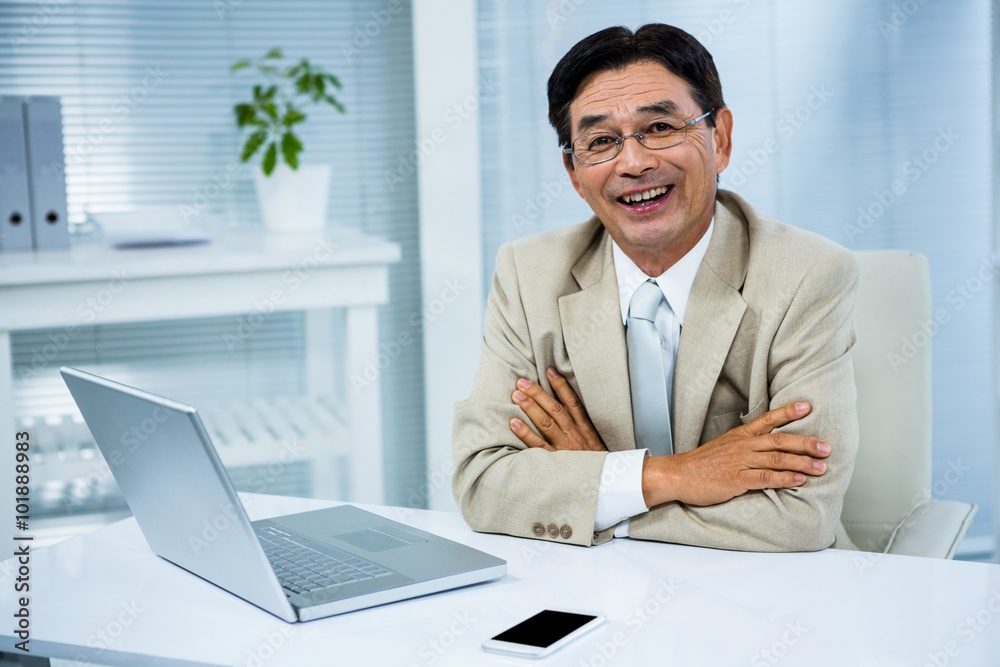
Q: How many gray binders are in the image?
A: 2